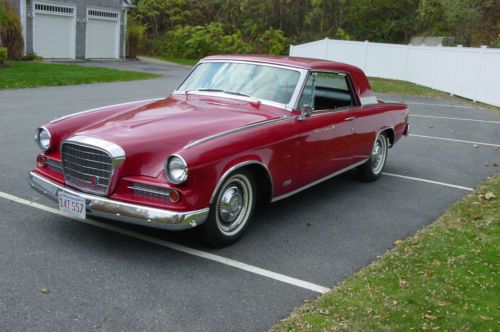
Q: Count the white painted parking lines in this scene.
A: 5